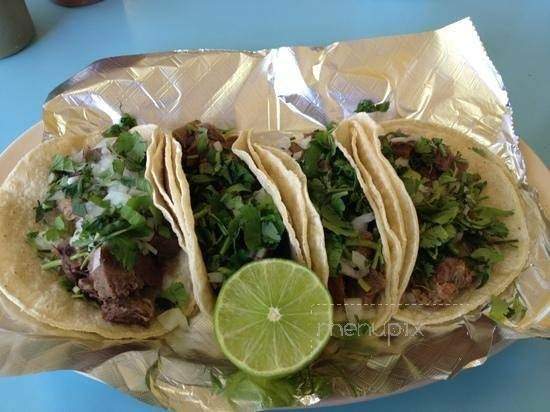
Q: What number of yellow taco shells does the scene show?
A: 4